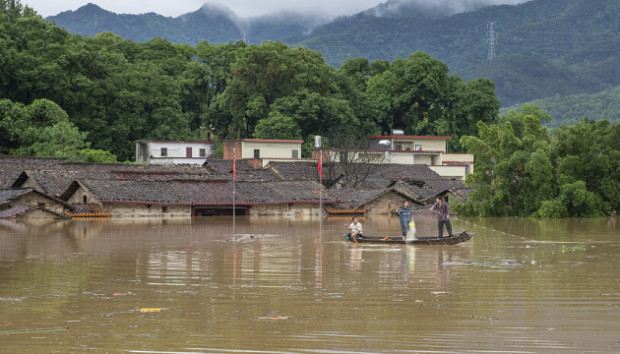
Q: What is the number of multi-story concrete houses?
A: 3